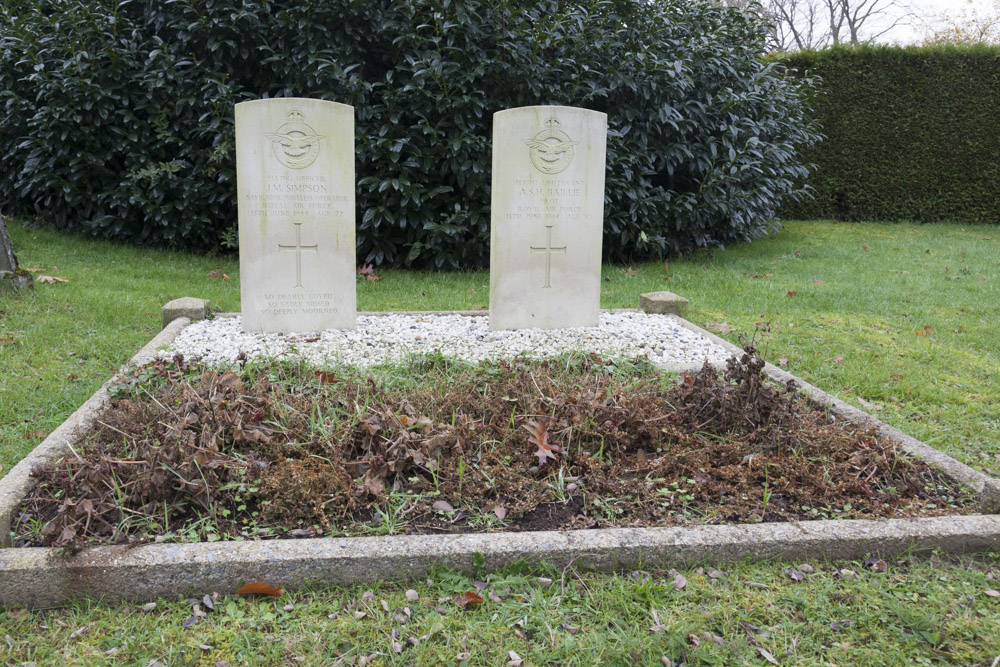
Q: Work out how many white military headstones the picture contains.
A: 2